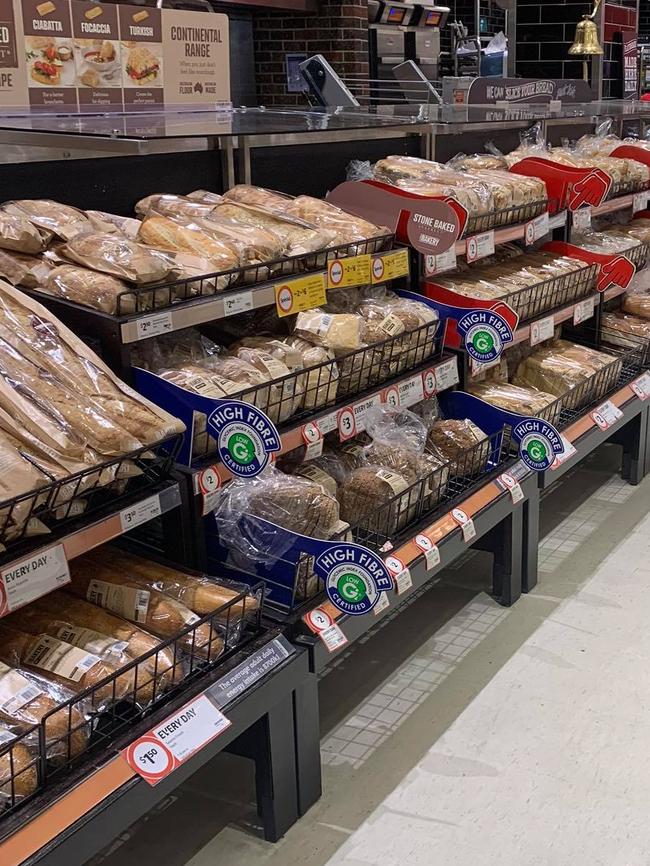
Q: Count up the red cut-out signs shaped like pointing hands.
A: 2